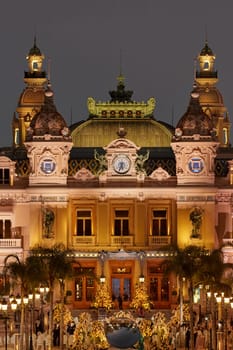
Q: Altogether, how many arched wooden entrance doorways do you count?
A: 3